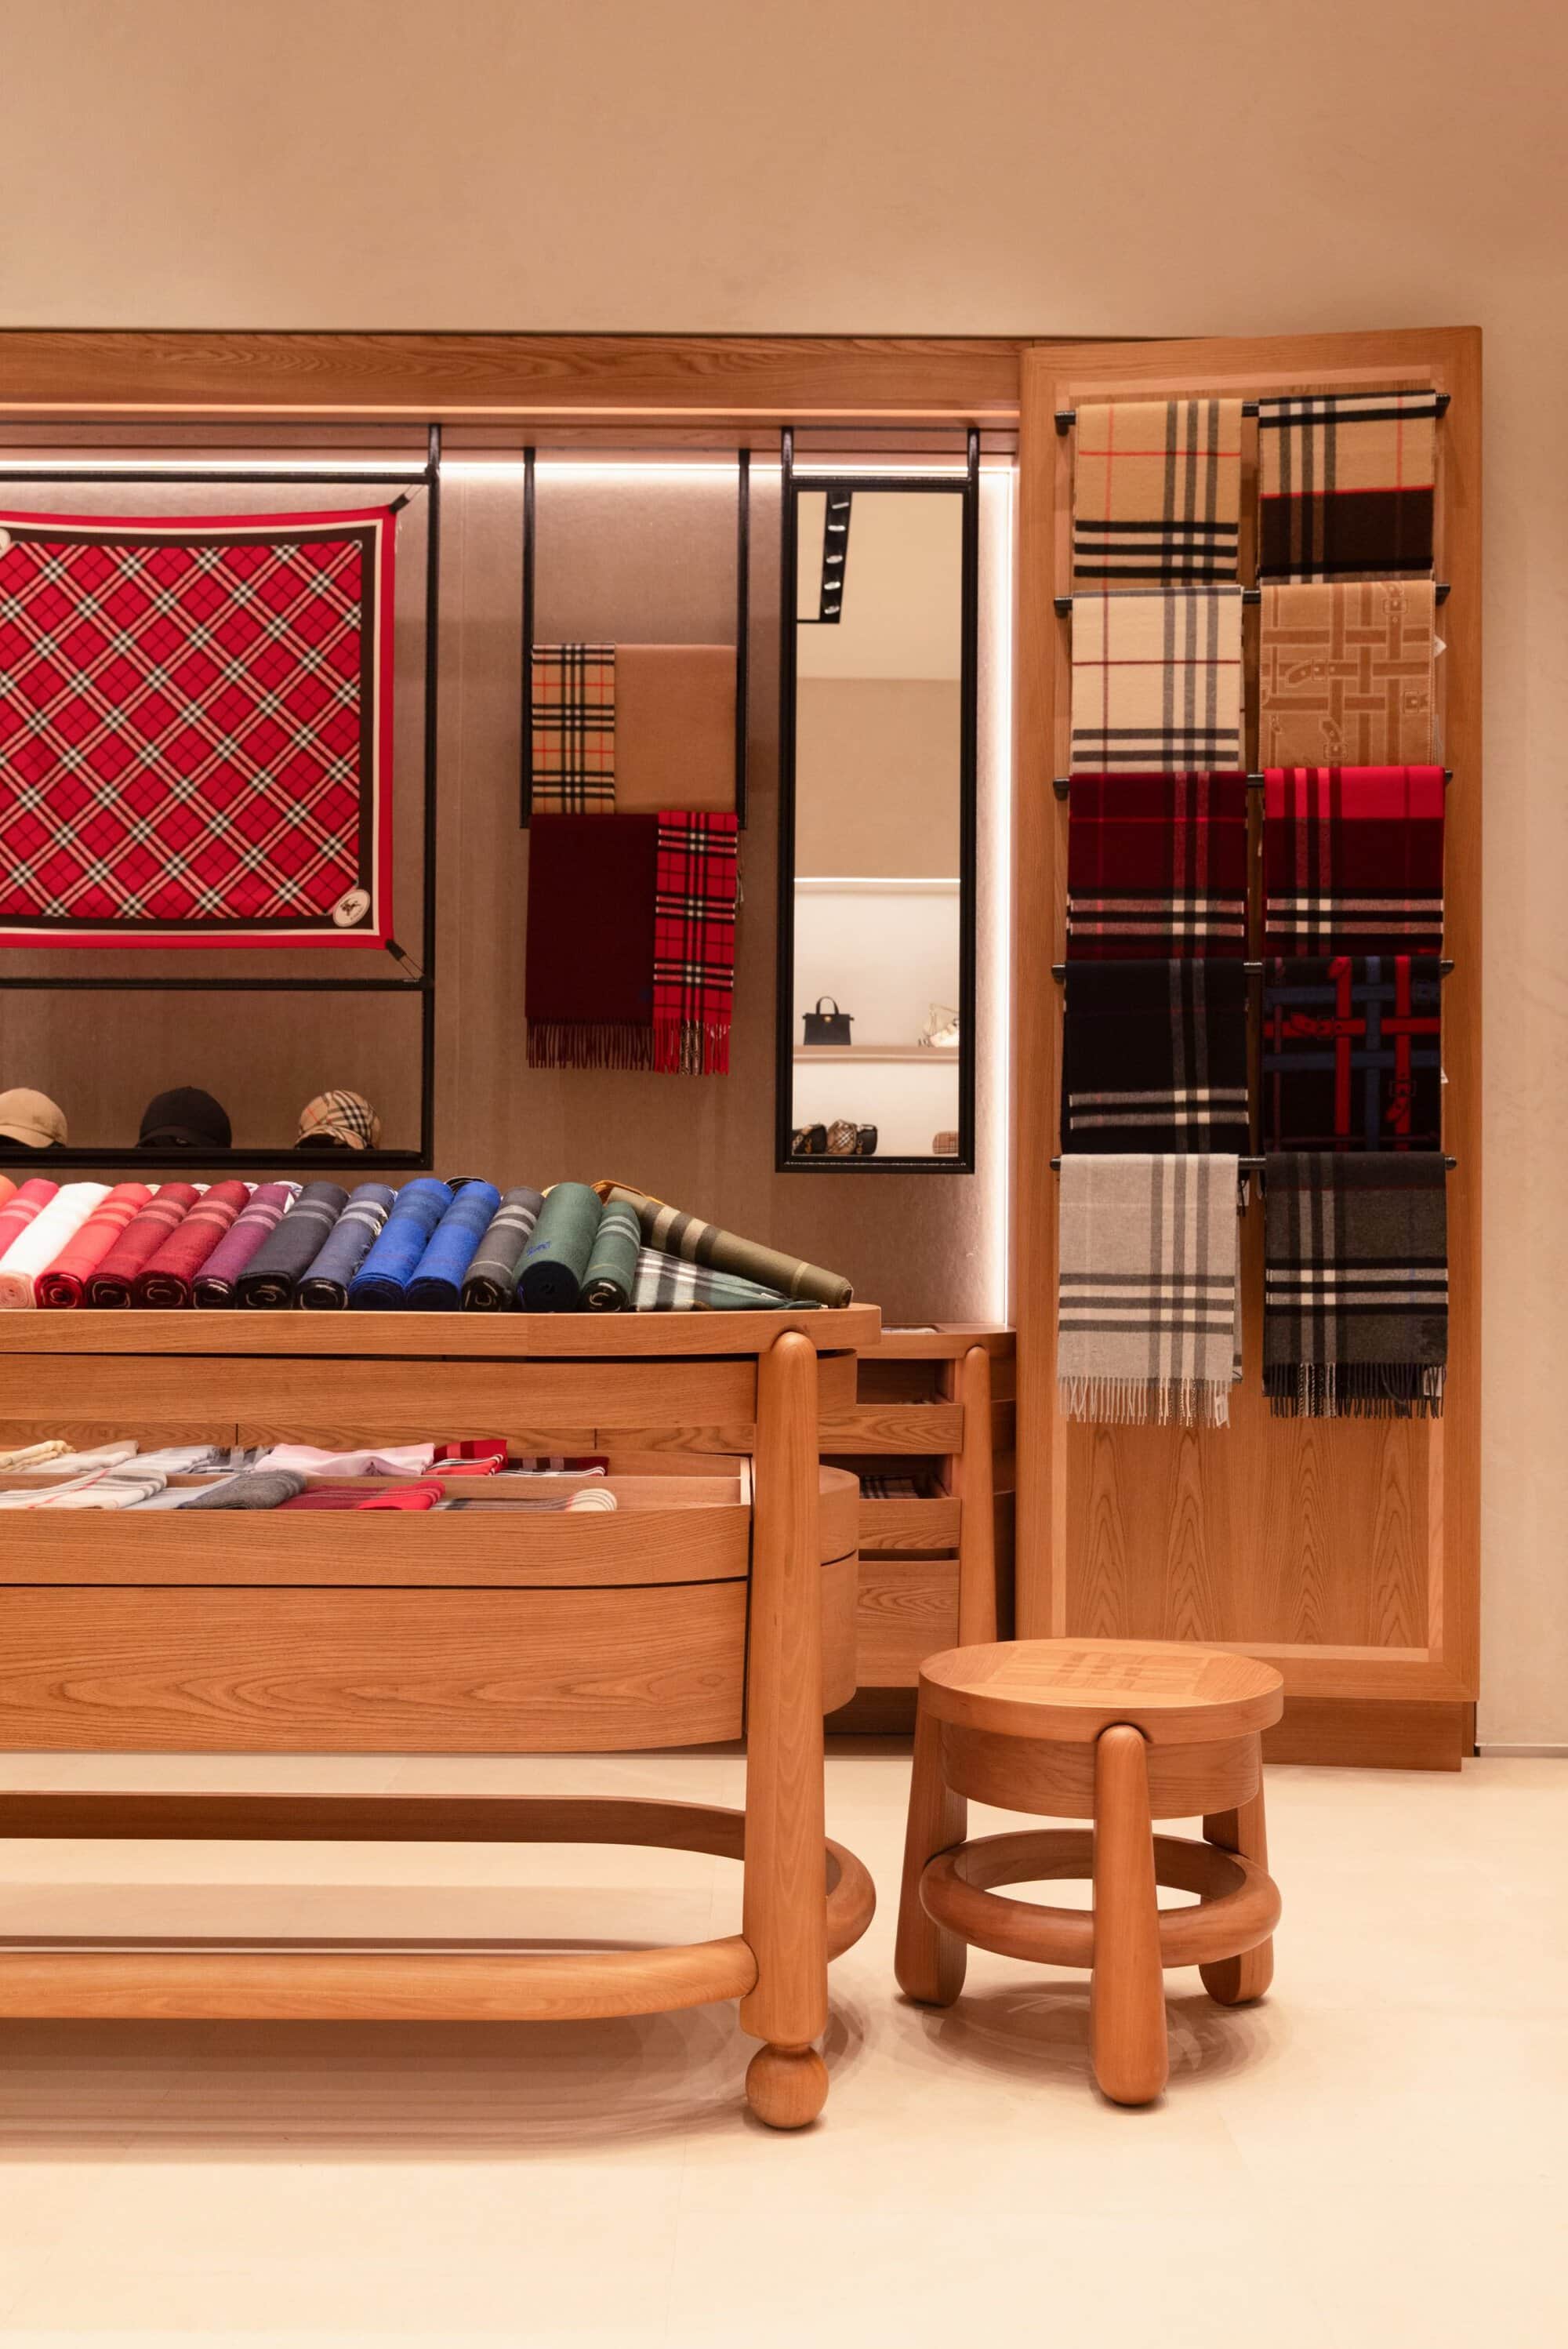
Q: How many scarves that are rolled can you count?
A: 15